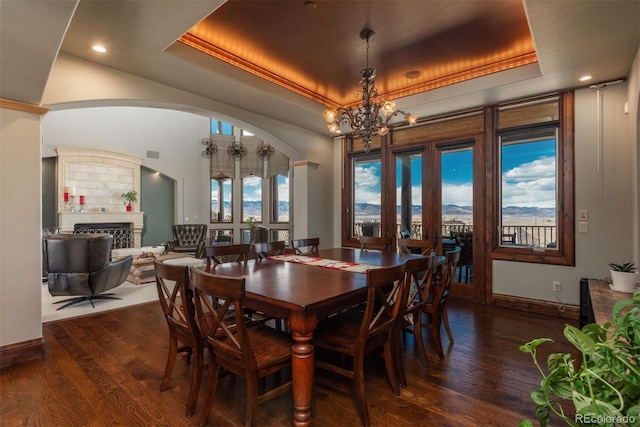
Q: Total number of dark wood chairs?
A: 10